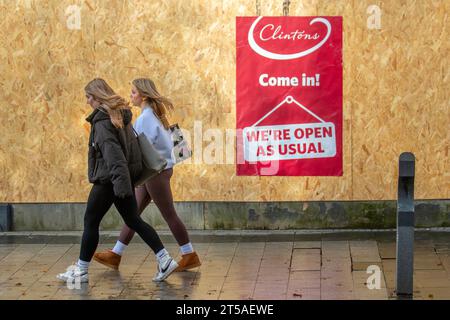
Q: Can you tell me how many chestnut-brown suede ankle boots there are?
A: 2